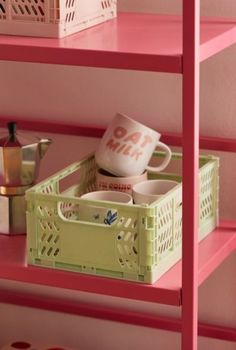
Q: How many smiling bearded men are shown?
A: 0